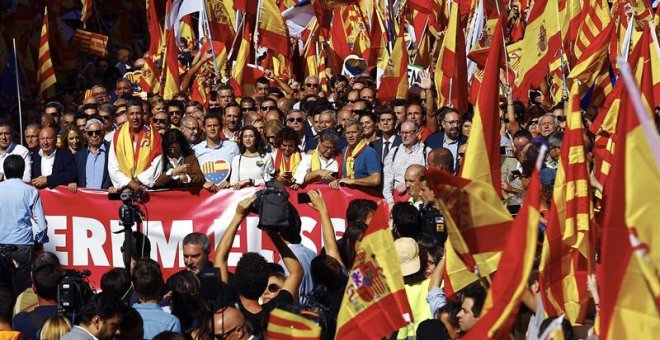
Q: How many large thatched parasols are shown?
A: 0